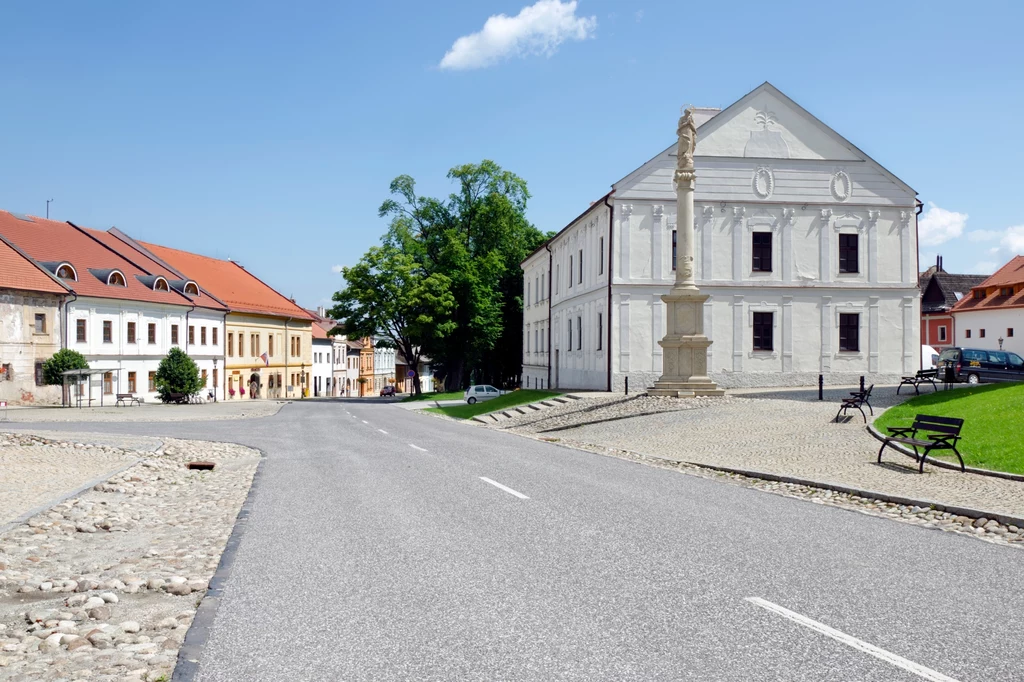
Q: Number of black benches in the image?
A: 3